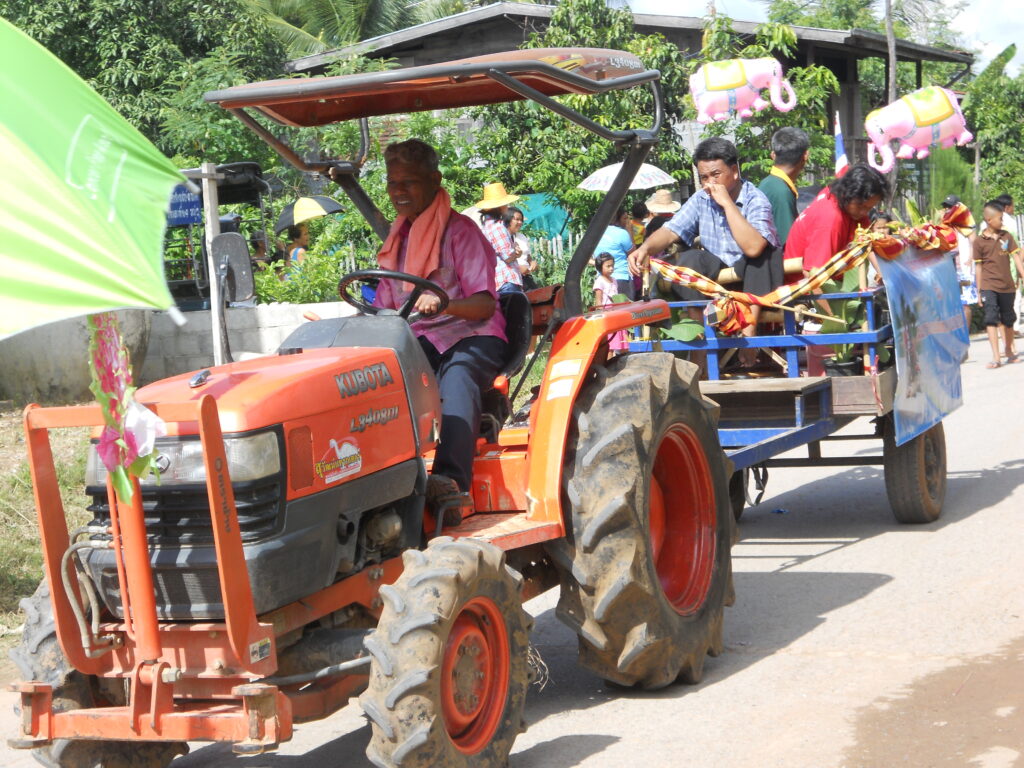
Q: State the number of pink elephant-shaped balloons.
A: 2